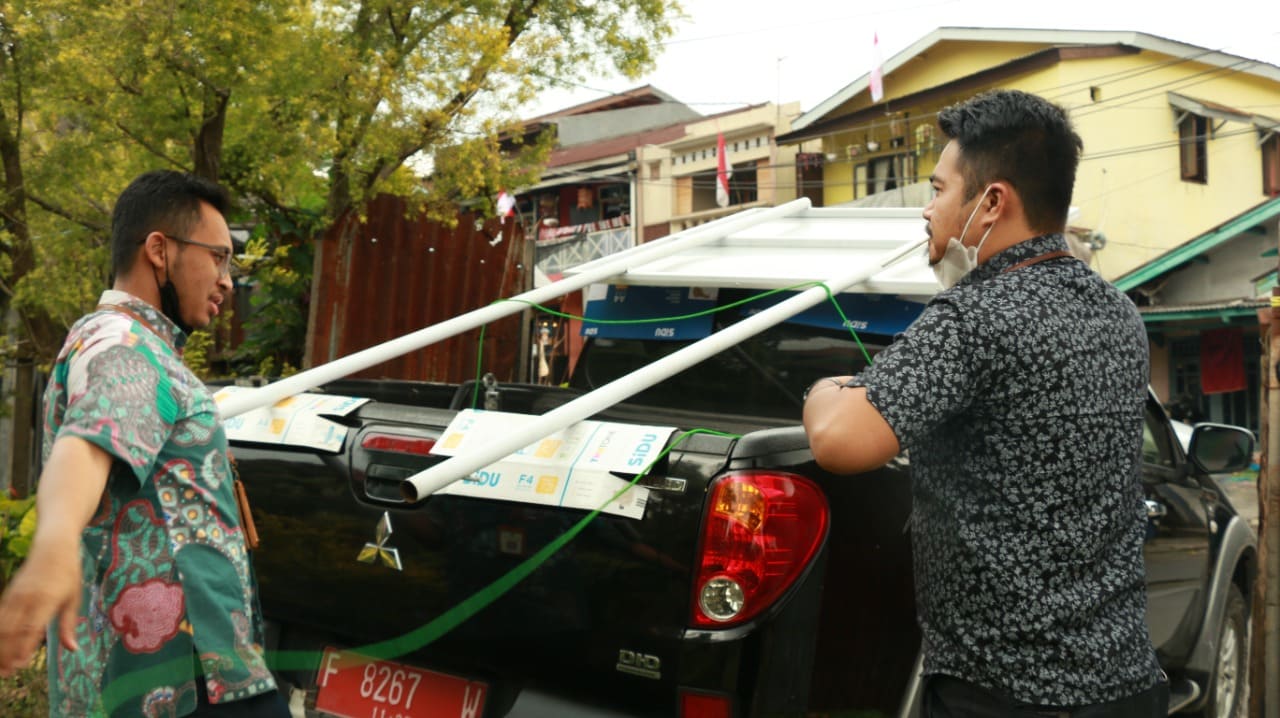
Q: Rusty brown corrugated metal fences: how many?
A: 1